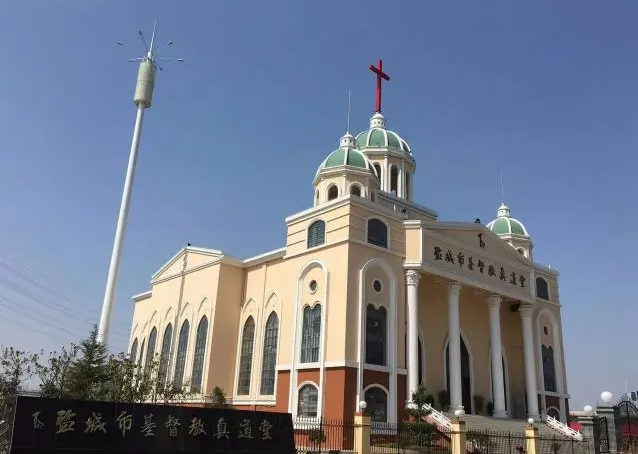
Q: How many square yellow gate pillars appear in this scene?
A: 3